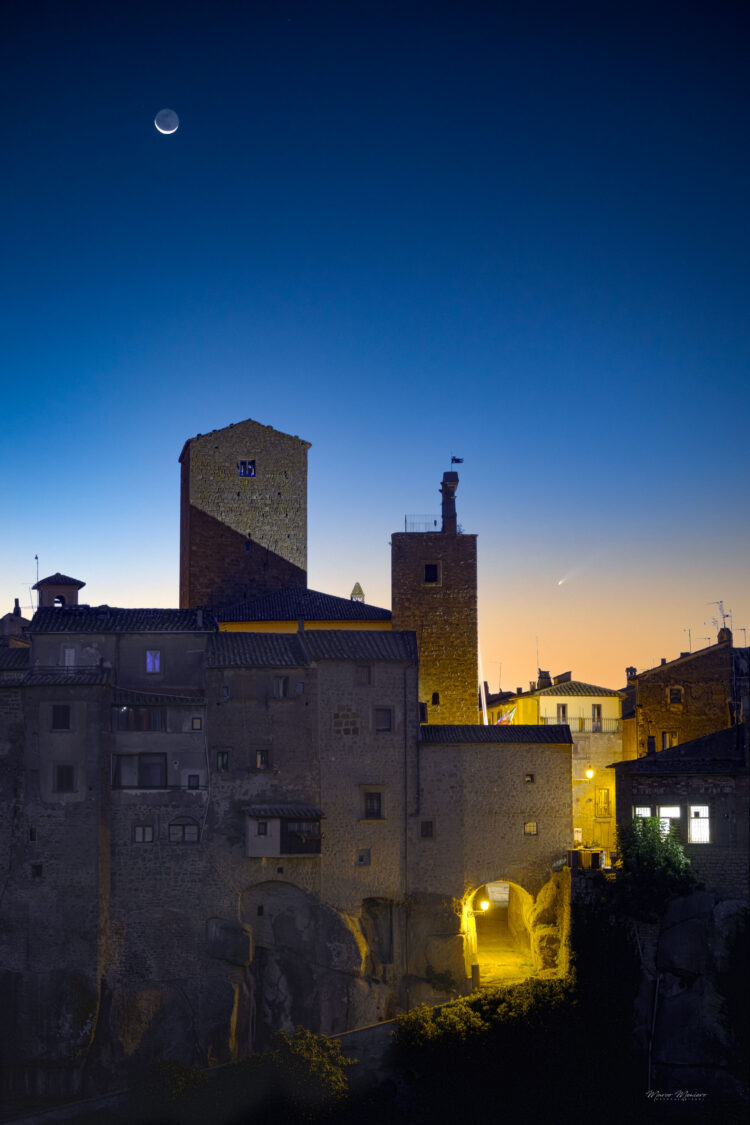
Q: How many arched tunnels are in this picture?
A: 1